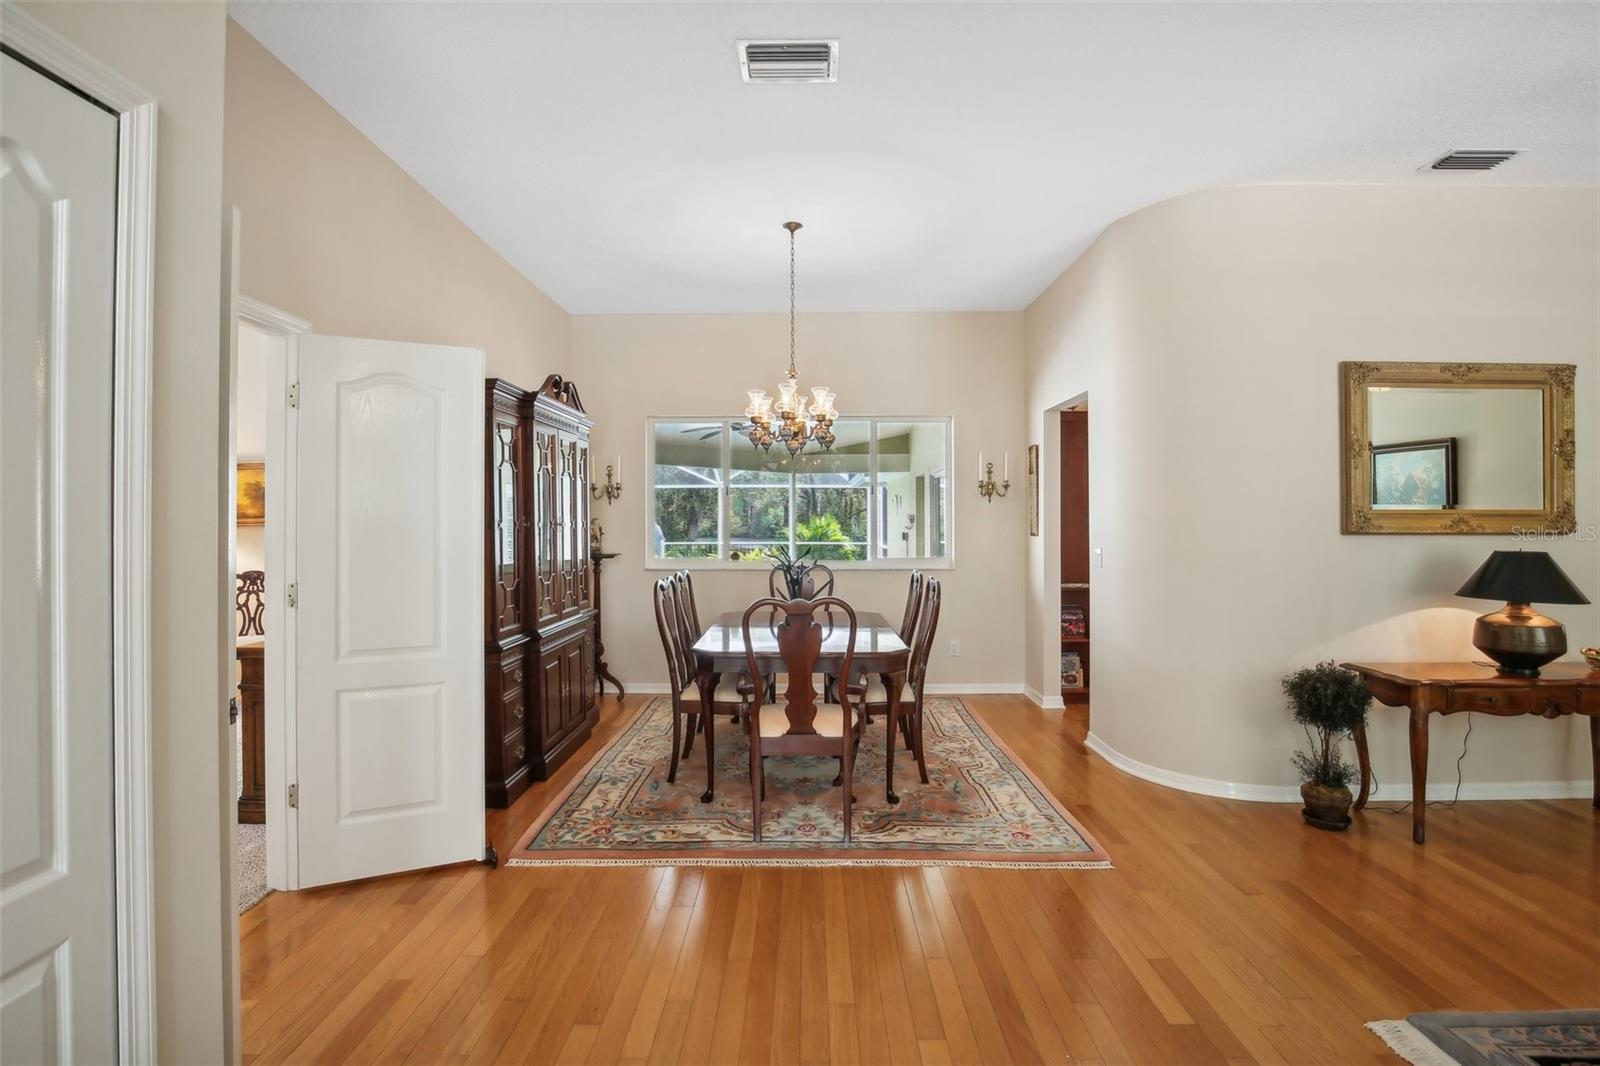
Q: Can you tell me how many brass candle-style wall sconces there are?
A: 2